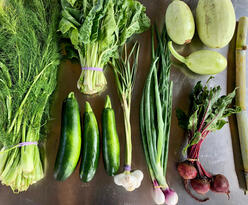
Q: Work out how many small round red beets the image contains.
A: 3